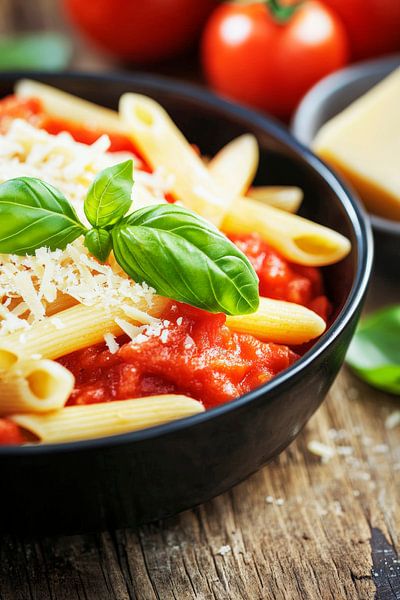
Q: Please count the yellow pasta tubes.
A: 9